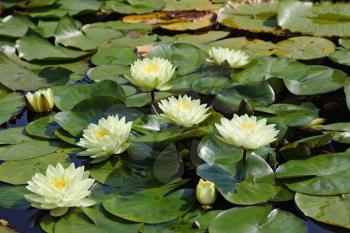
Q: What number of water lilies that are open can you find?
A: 6